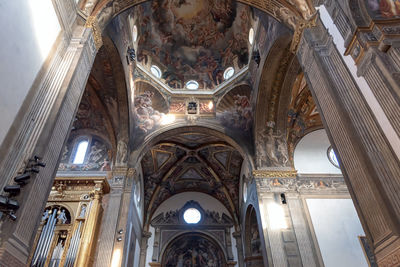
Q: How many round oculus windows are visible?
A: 7